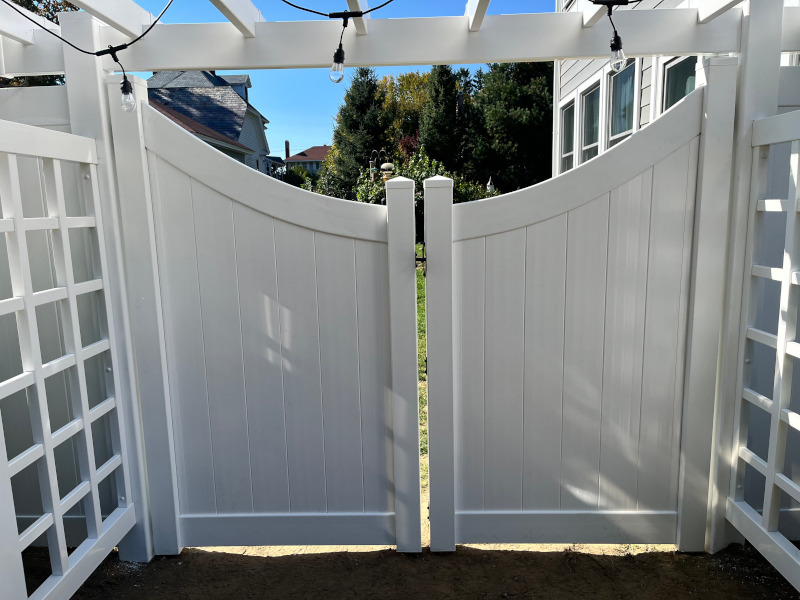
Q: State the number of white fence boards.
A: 12